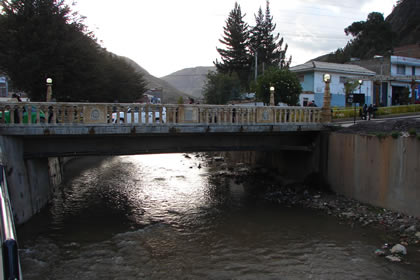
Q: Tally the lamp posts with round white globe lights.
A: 4